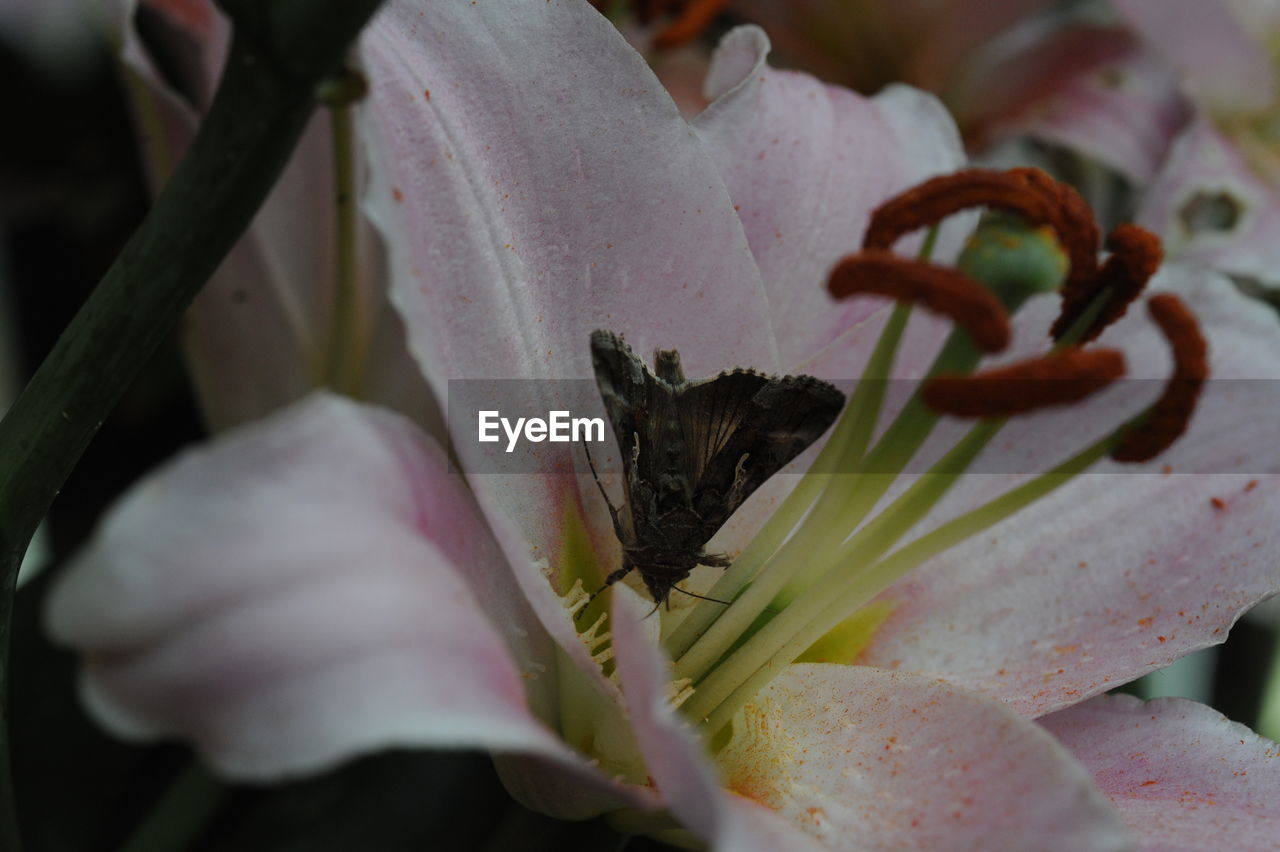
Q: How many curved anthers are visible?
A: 6